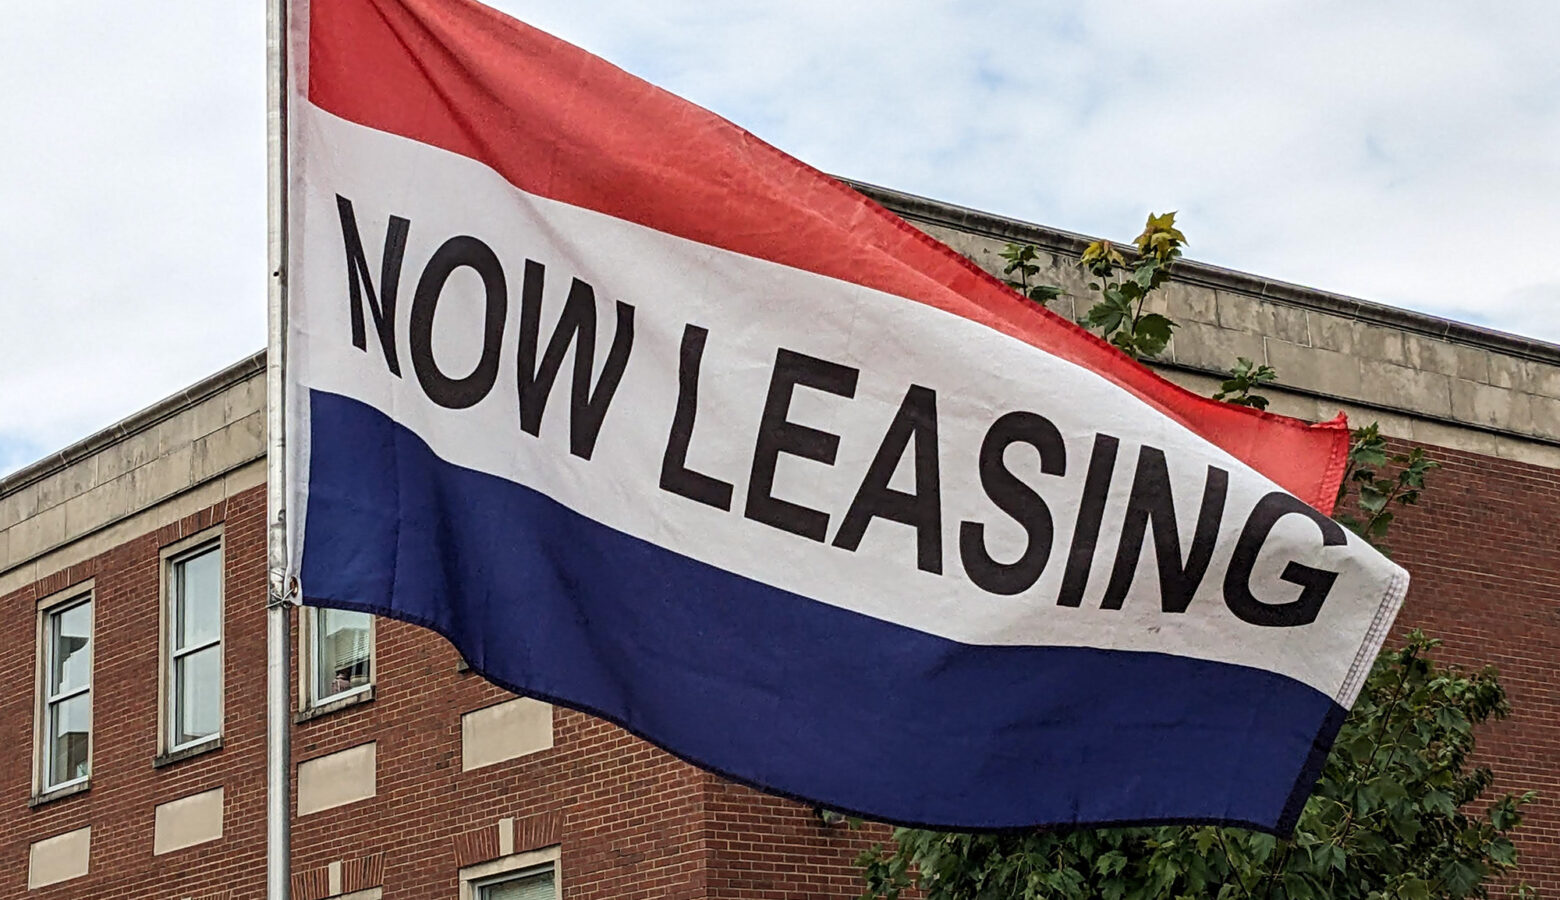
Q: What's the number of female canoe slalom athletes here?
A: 0